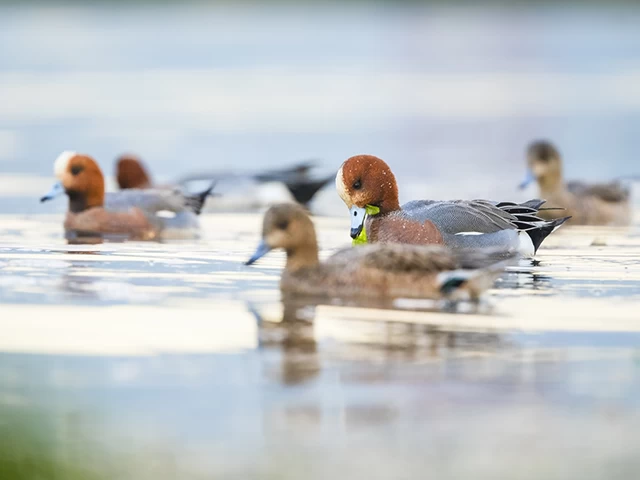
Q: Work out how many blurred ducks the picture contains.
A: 4